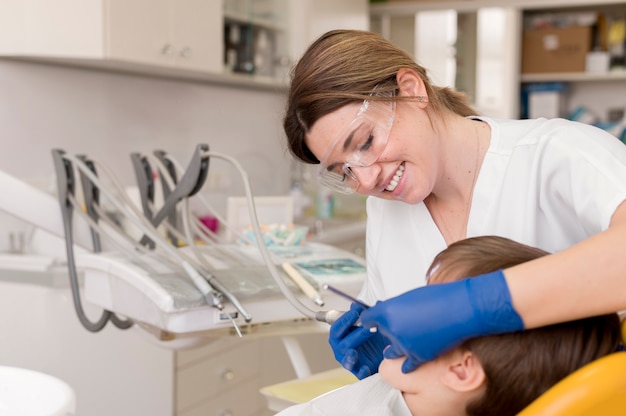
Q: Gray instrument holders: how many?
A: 5